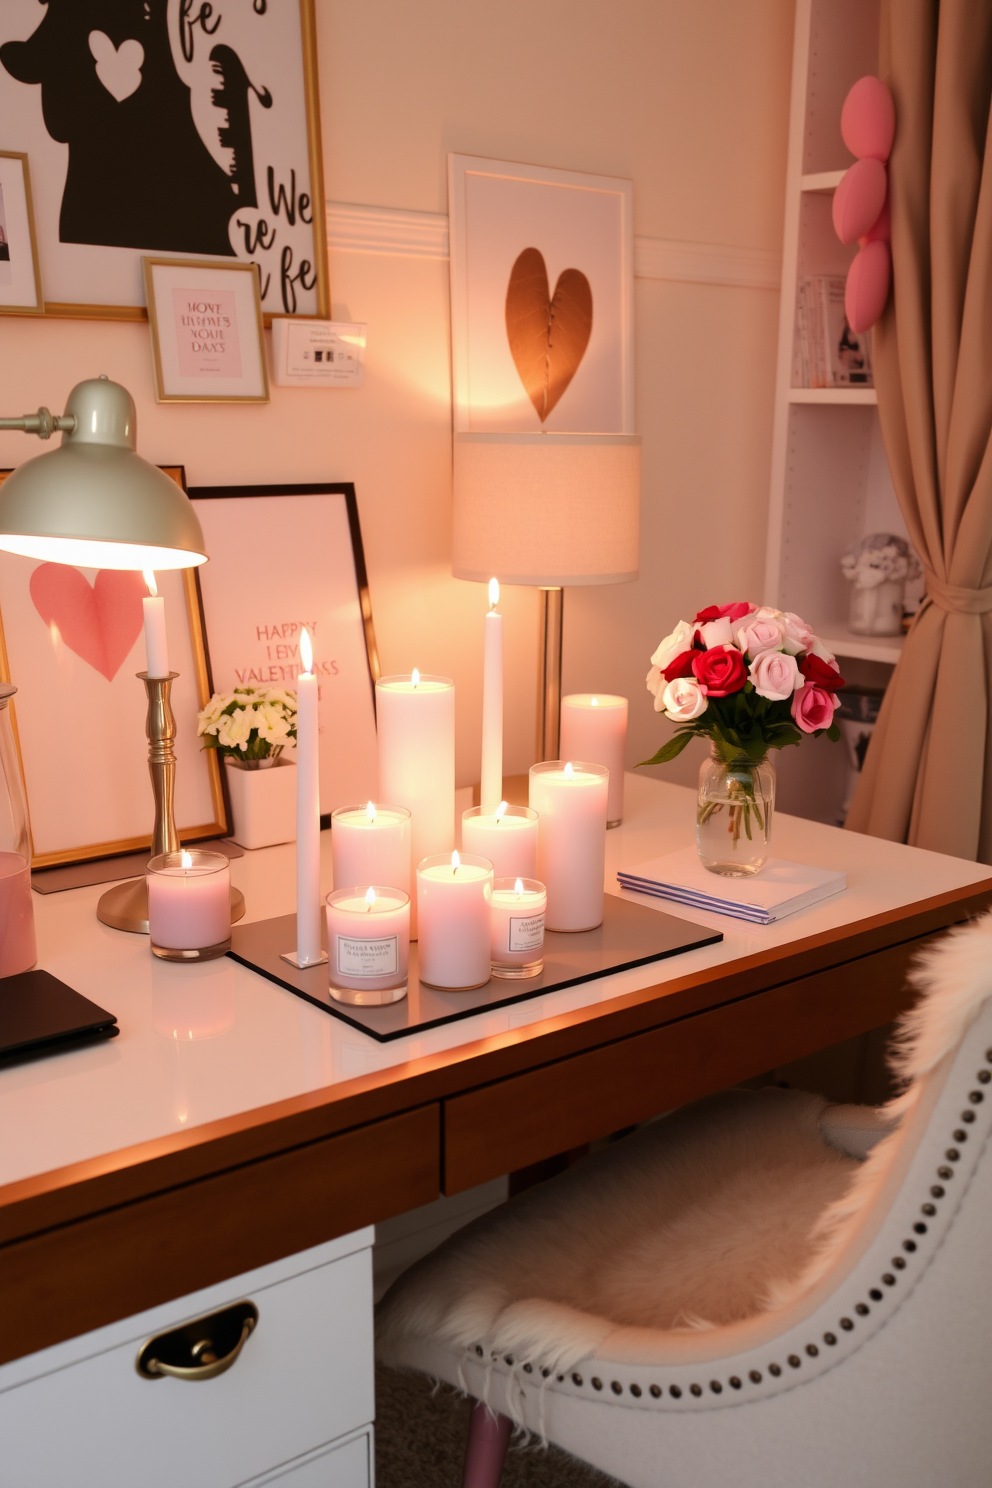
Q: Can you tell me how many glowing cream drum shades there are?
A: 1